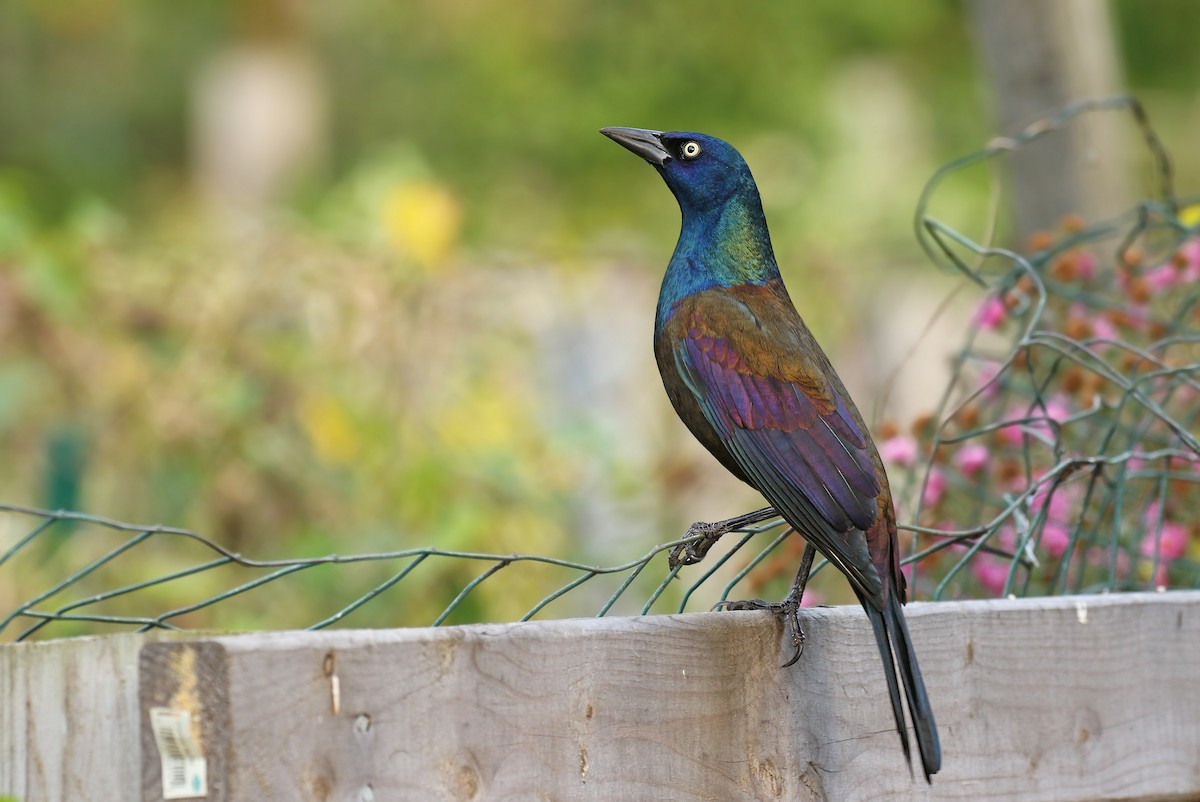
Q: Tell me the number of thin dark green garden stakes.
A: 1